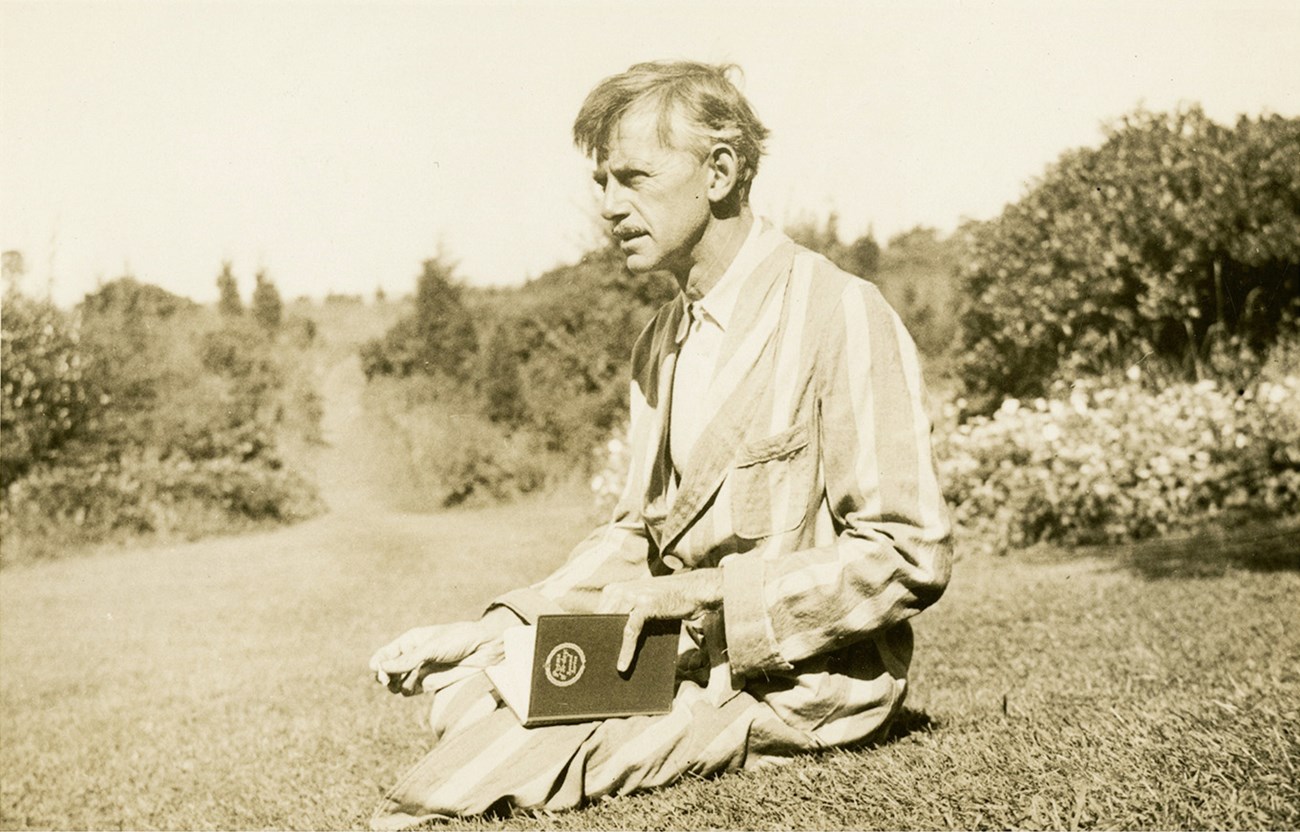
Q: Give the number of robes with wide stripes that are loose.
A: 1